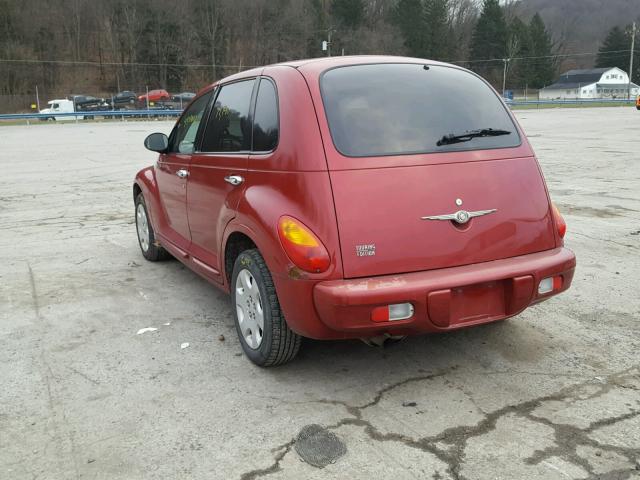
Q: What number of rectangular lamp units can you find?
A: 2